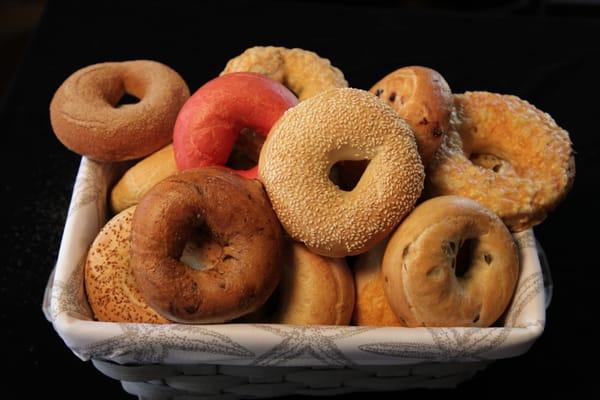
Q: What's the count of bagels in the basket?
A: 12